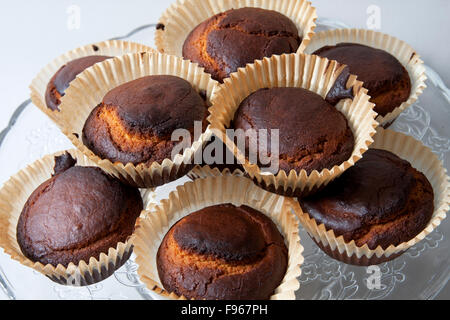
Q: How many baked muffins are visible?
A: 8